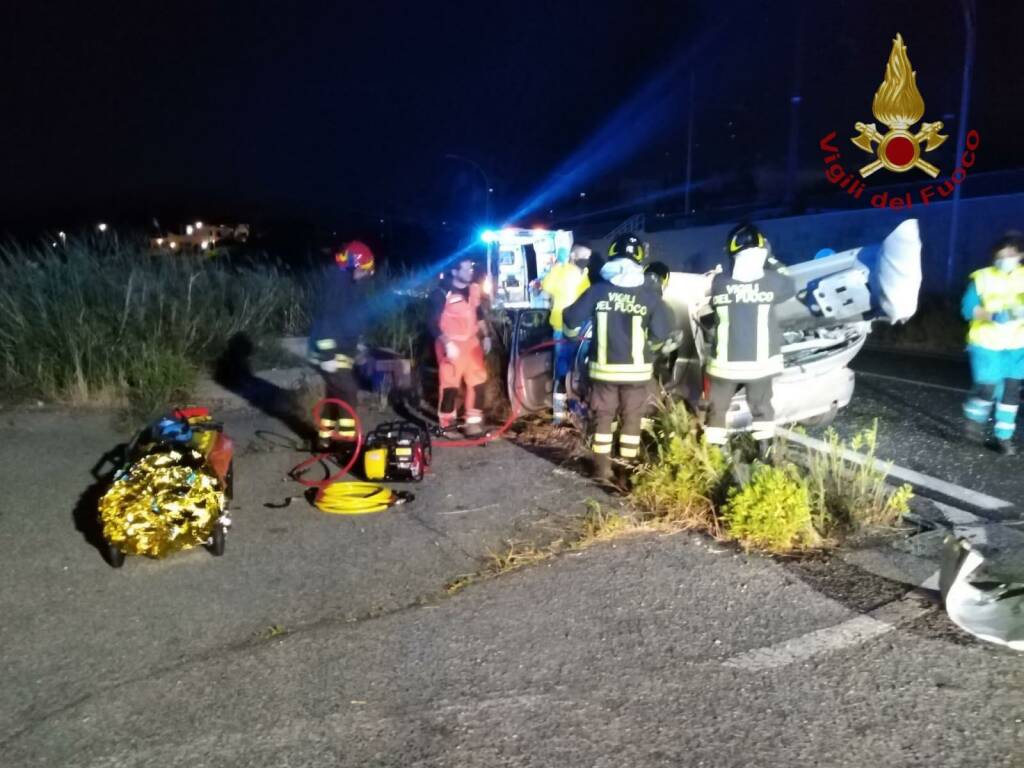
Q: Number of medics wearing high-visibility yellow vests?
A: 2